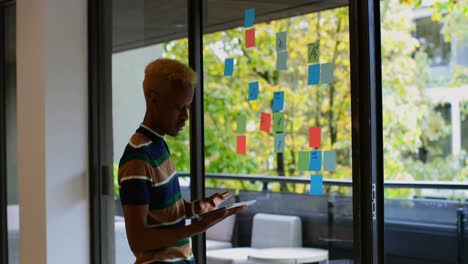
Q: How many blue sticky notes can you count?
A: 7